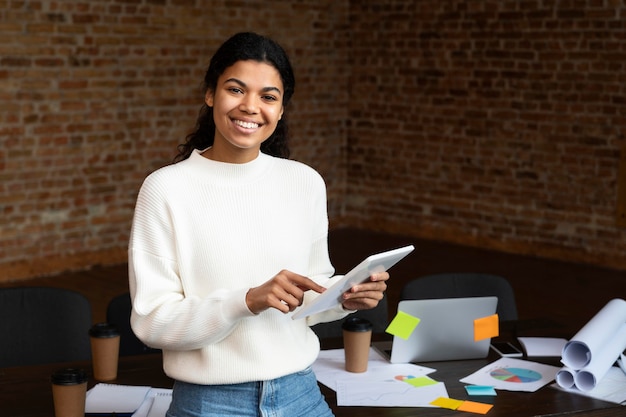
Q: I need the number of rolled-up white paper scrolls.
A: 3